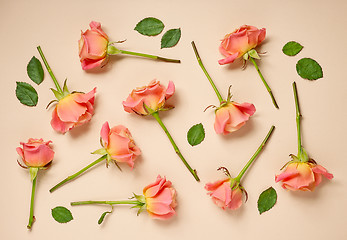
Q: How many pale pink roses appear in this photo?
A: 10